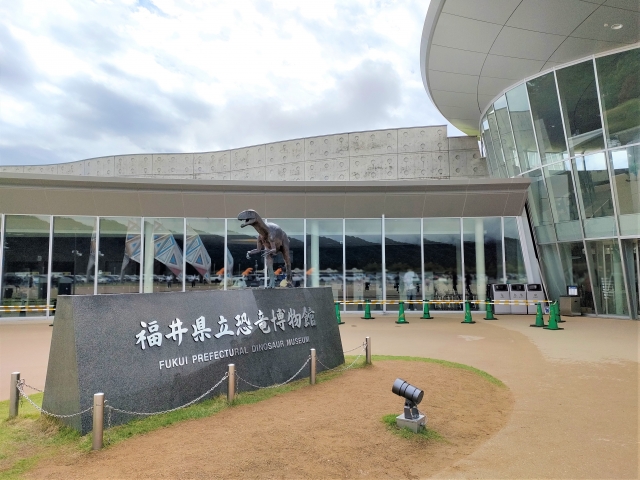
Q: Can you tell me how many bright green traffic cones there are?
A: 9